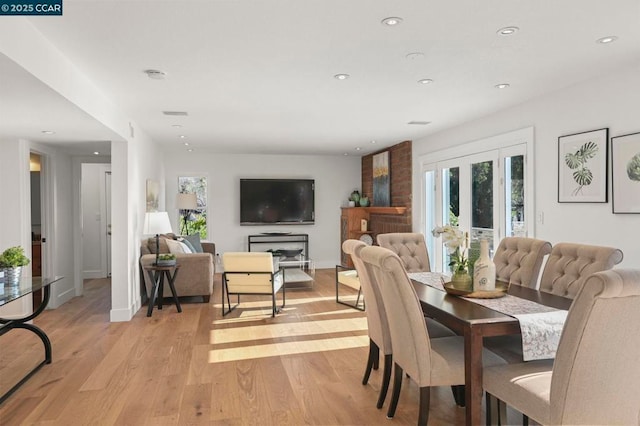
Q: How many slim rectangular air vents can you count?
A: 2